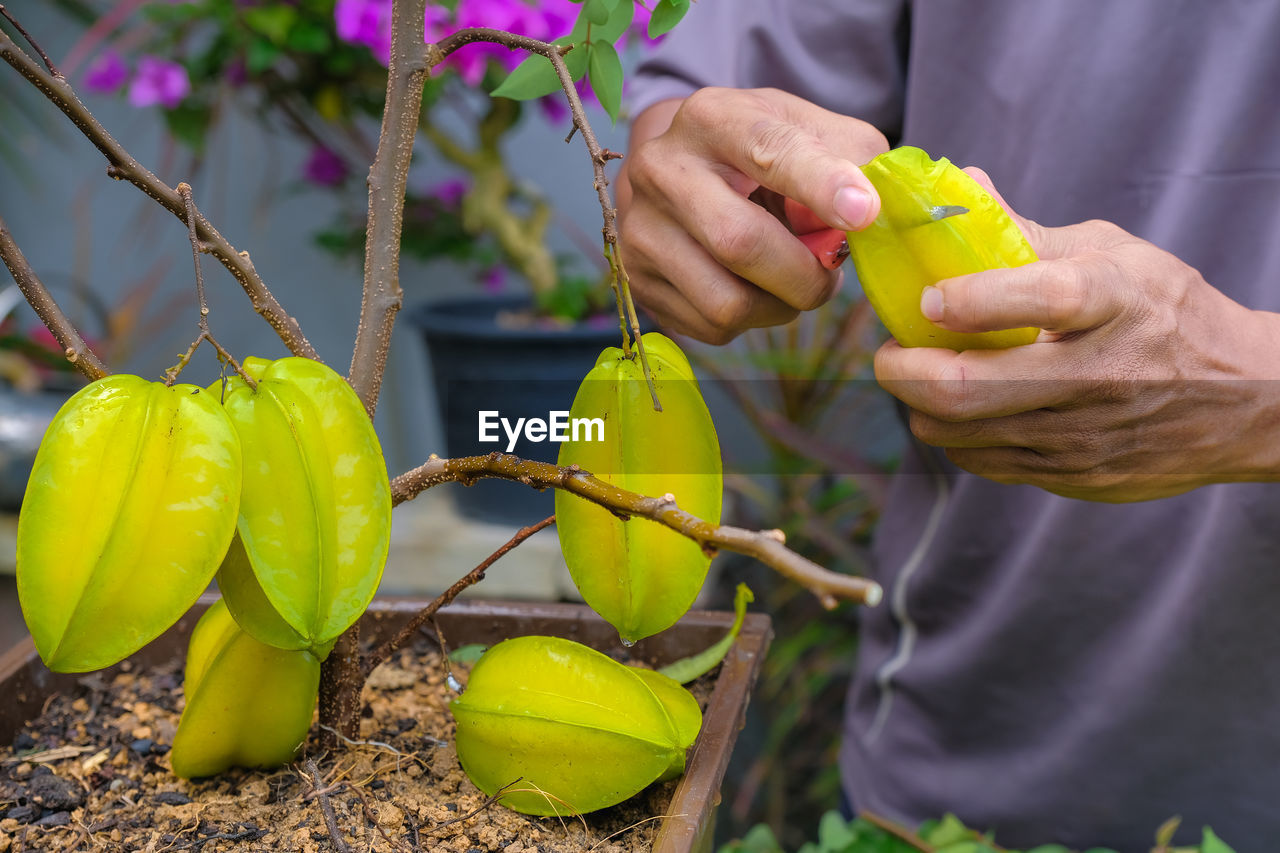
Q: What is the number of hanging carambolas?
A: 3